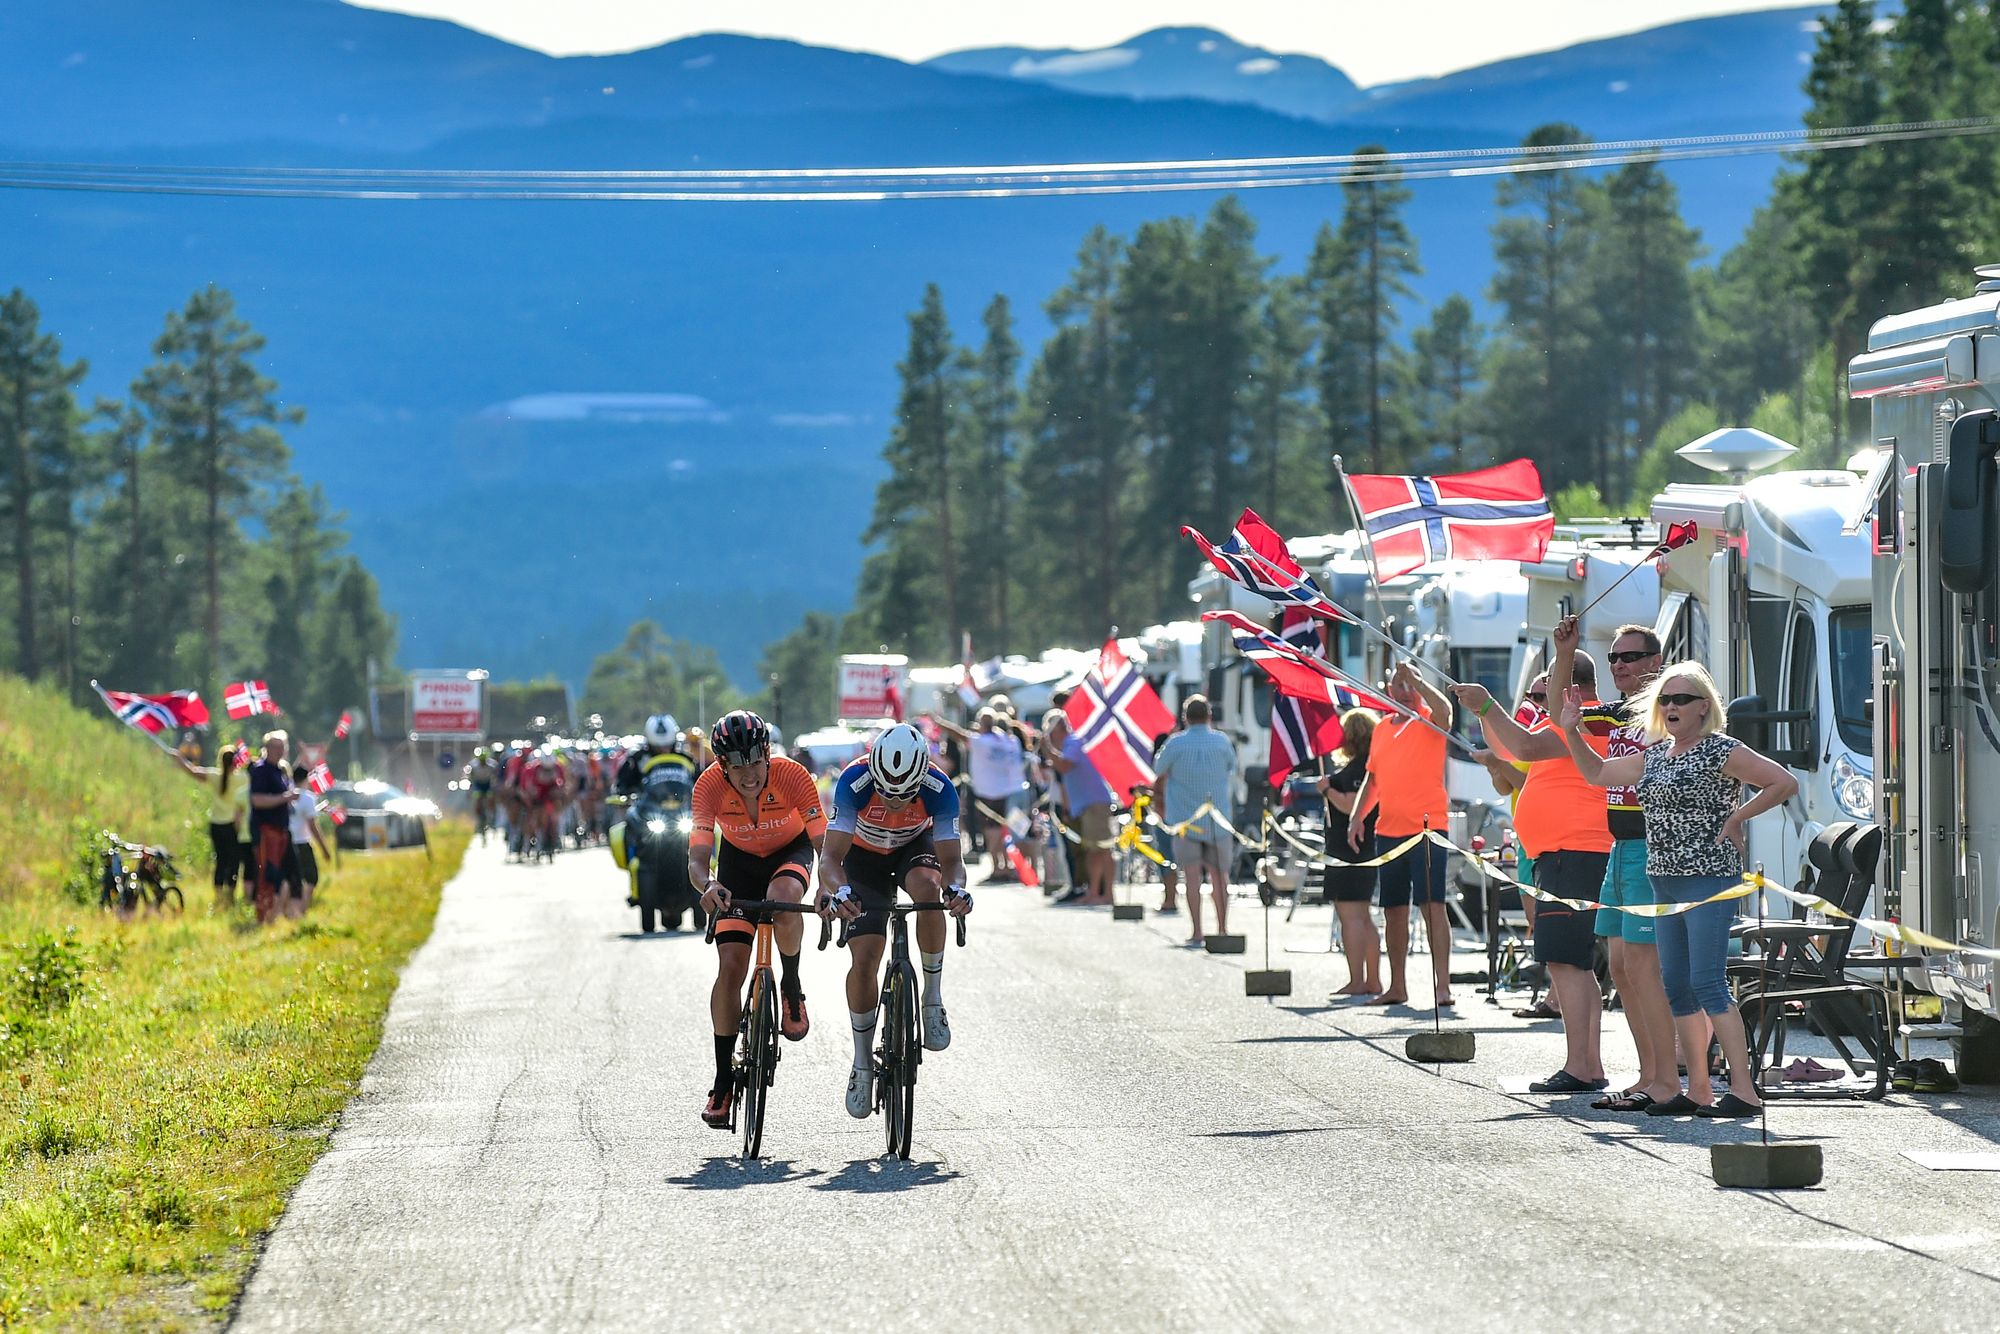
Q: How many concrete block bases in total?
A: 5